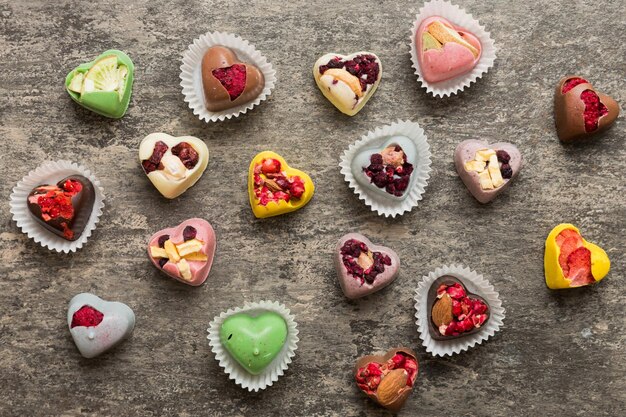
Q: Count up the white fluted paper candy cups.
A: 6